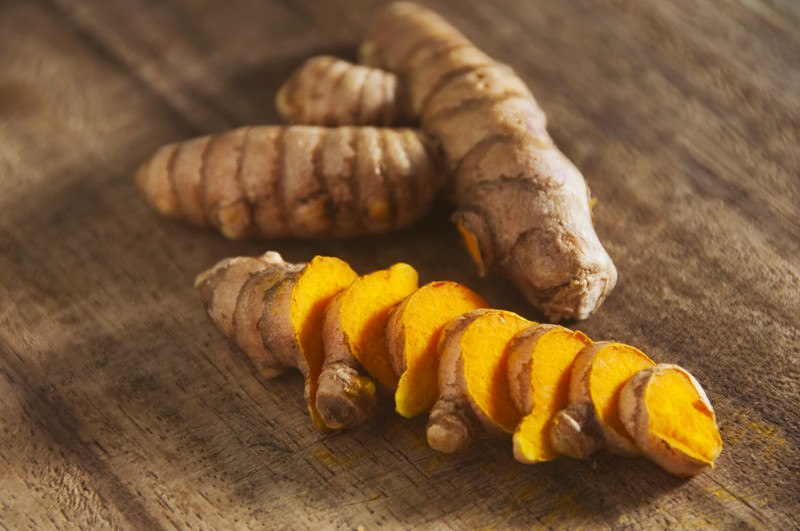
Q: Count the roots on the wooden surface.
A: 4